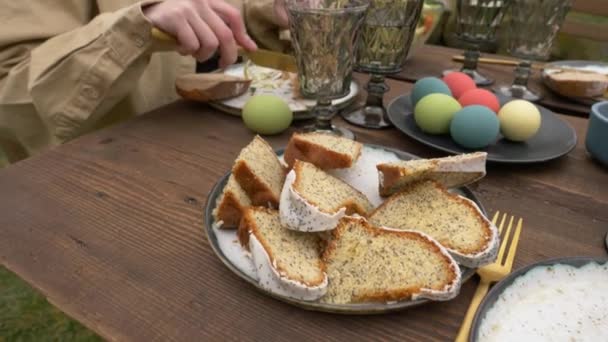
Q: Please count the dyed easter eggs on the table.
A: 7